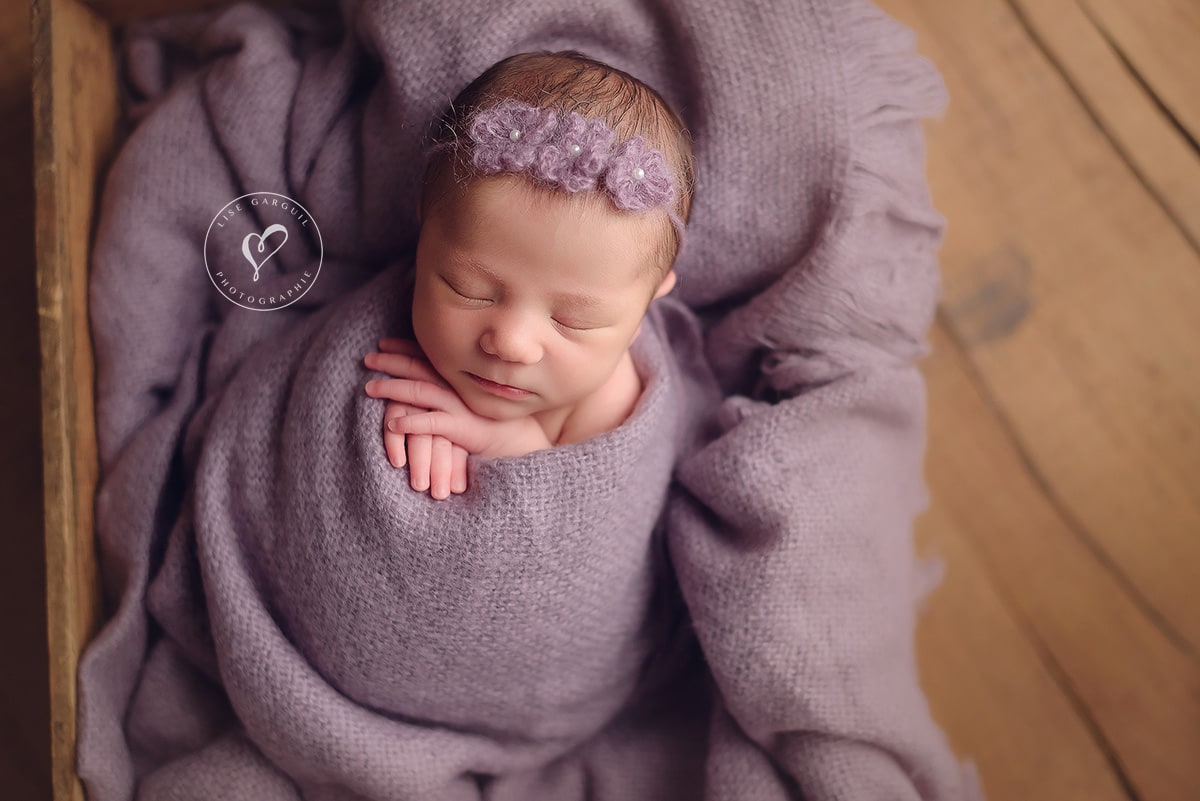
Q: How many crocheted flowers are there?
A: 3